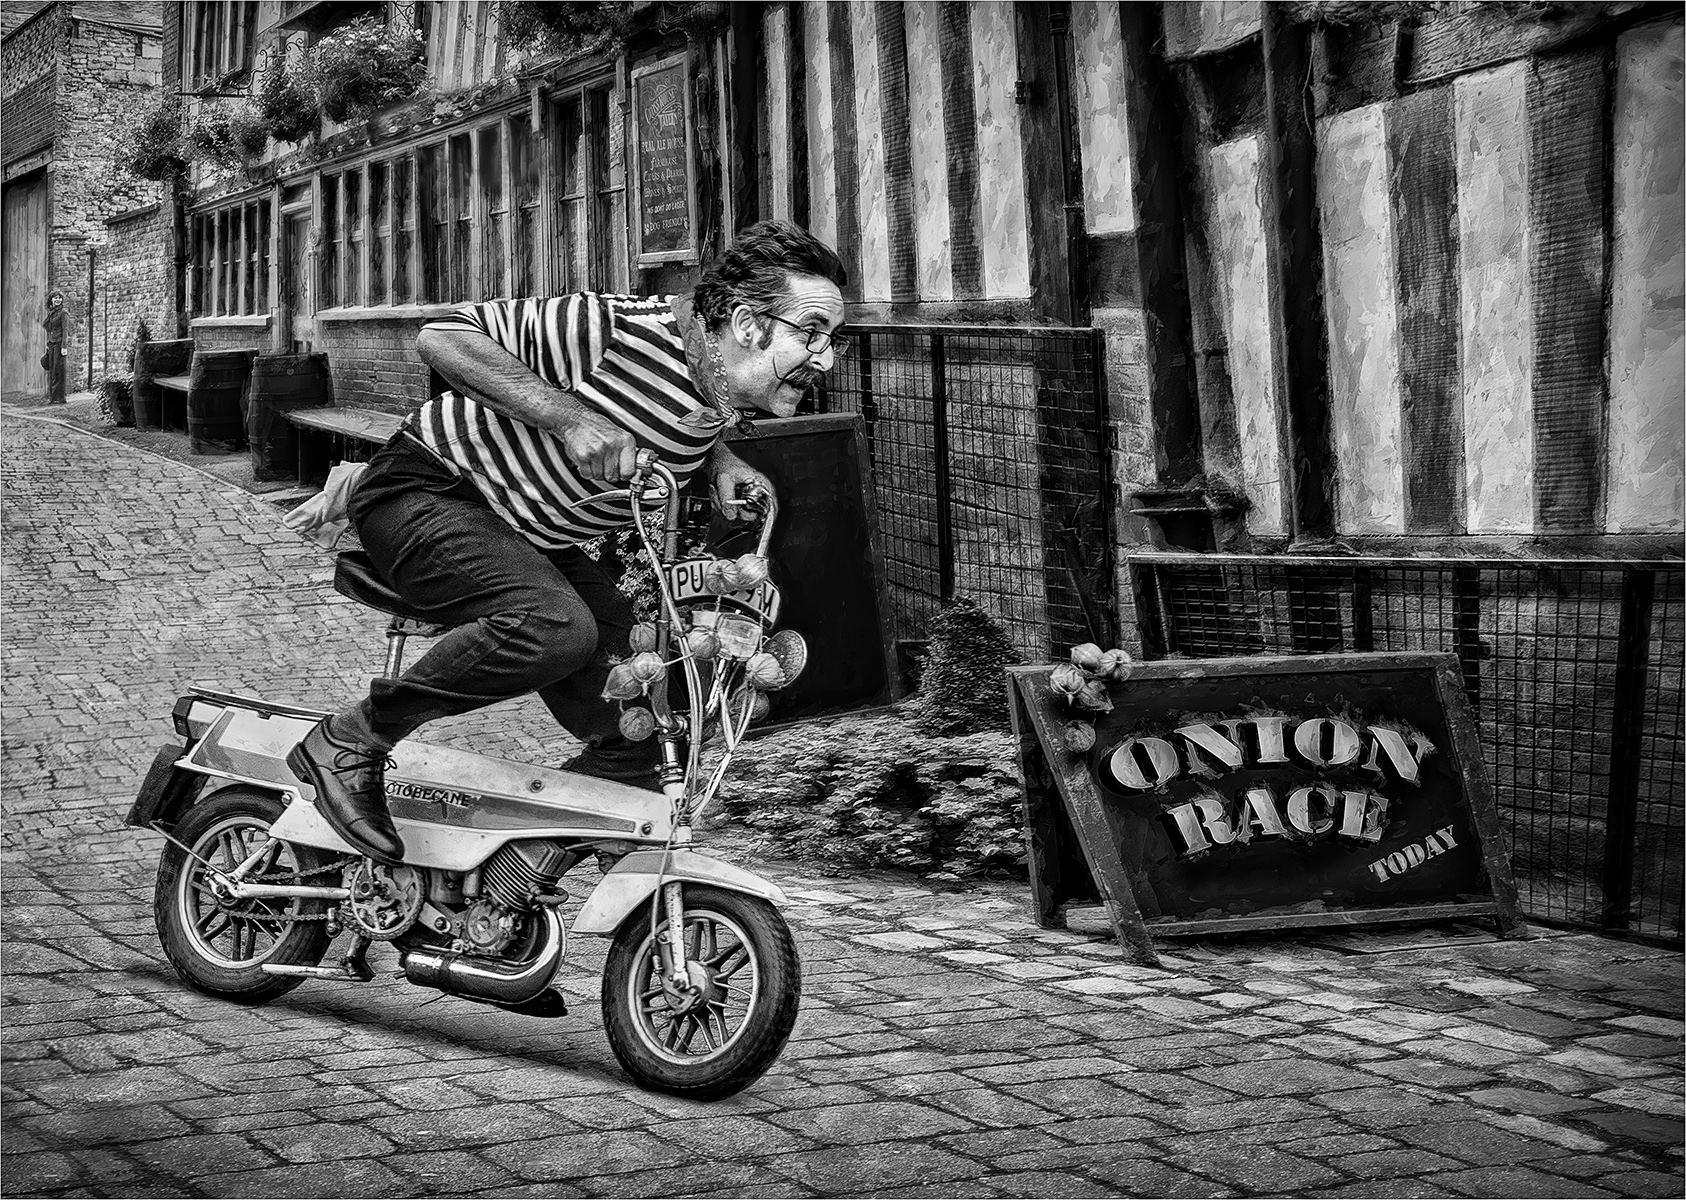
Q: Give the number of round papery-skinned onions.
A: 14